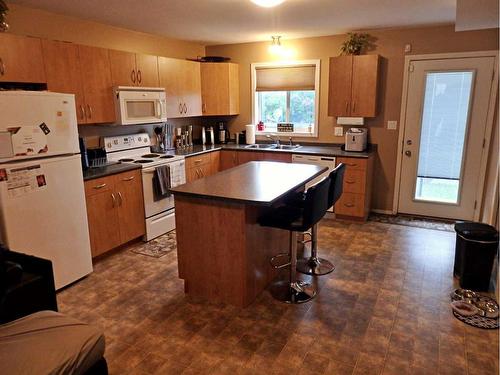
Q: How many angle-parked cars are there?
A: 0